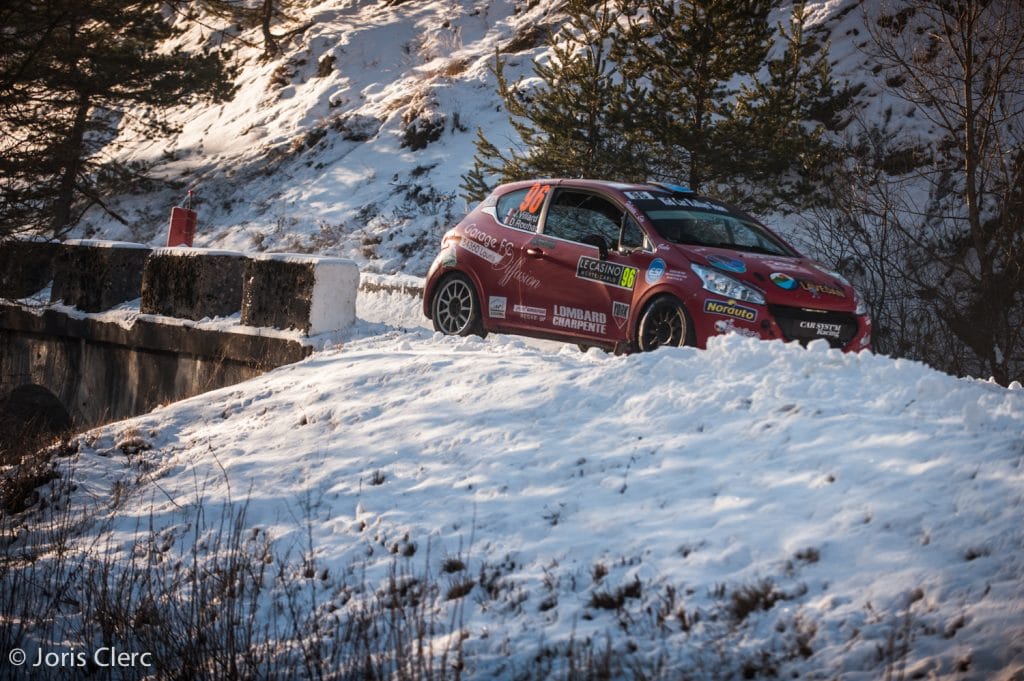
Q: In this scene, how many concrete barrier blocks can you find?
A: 4